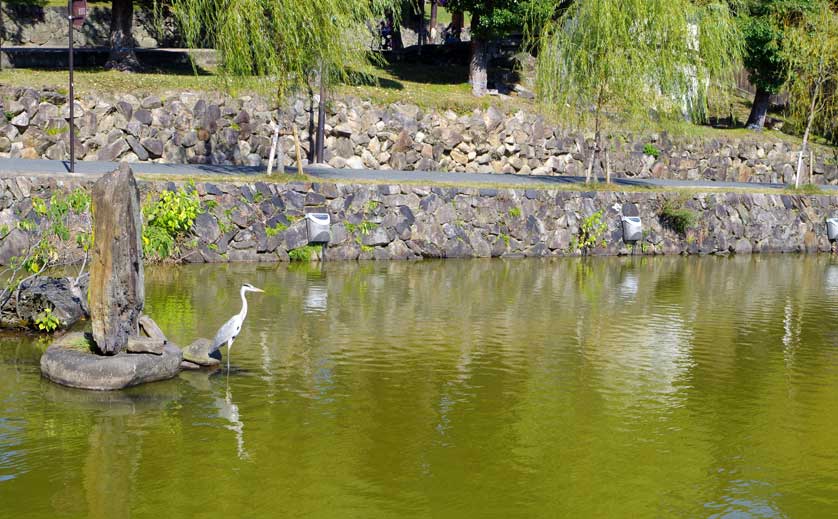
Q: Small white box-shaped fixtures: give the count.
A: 3